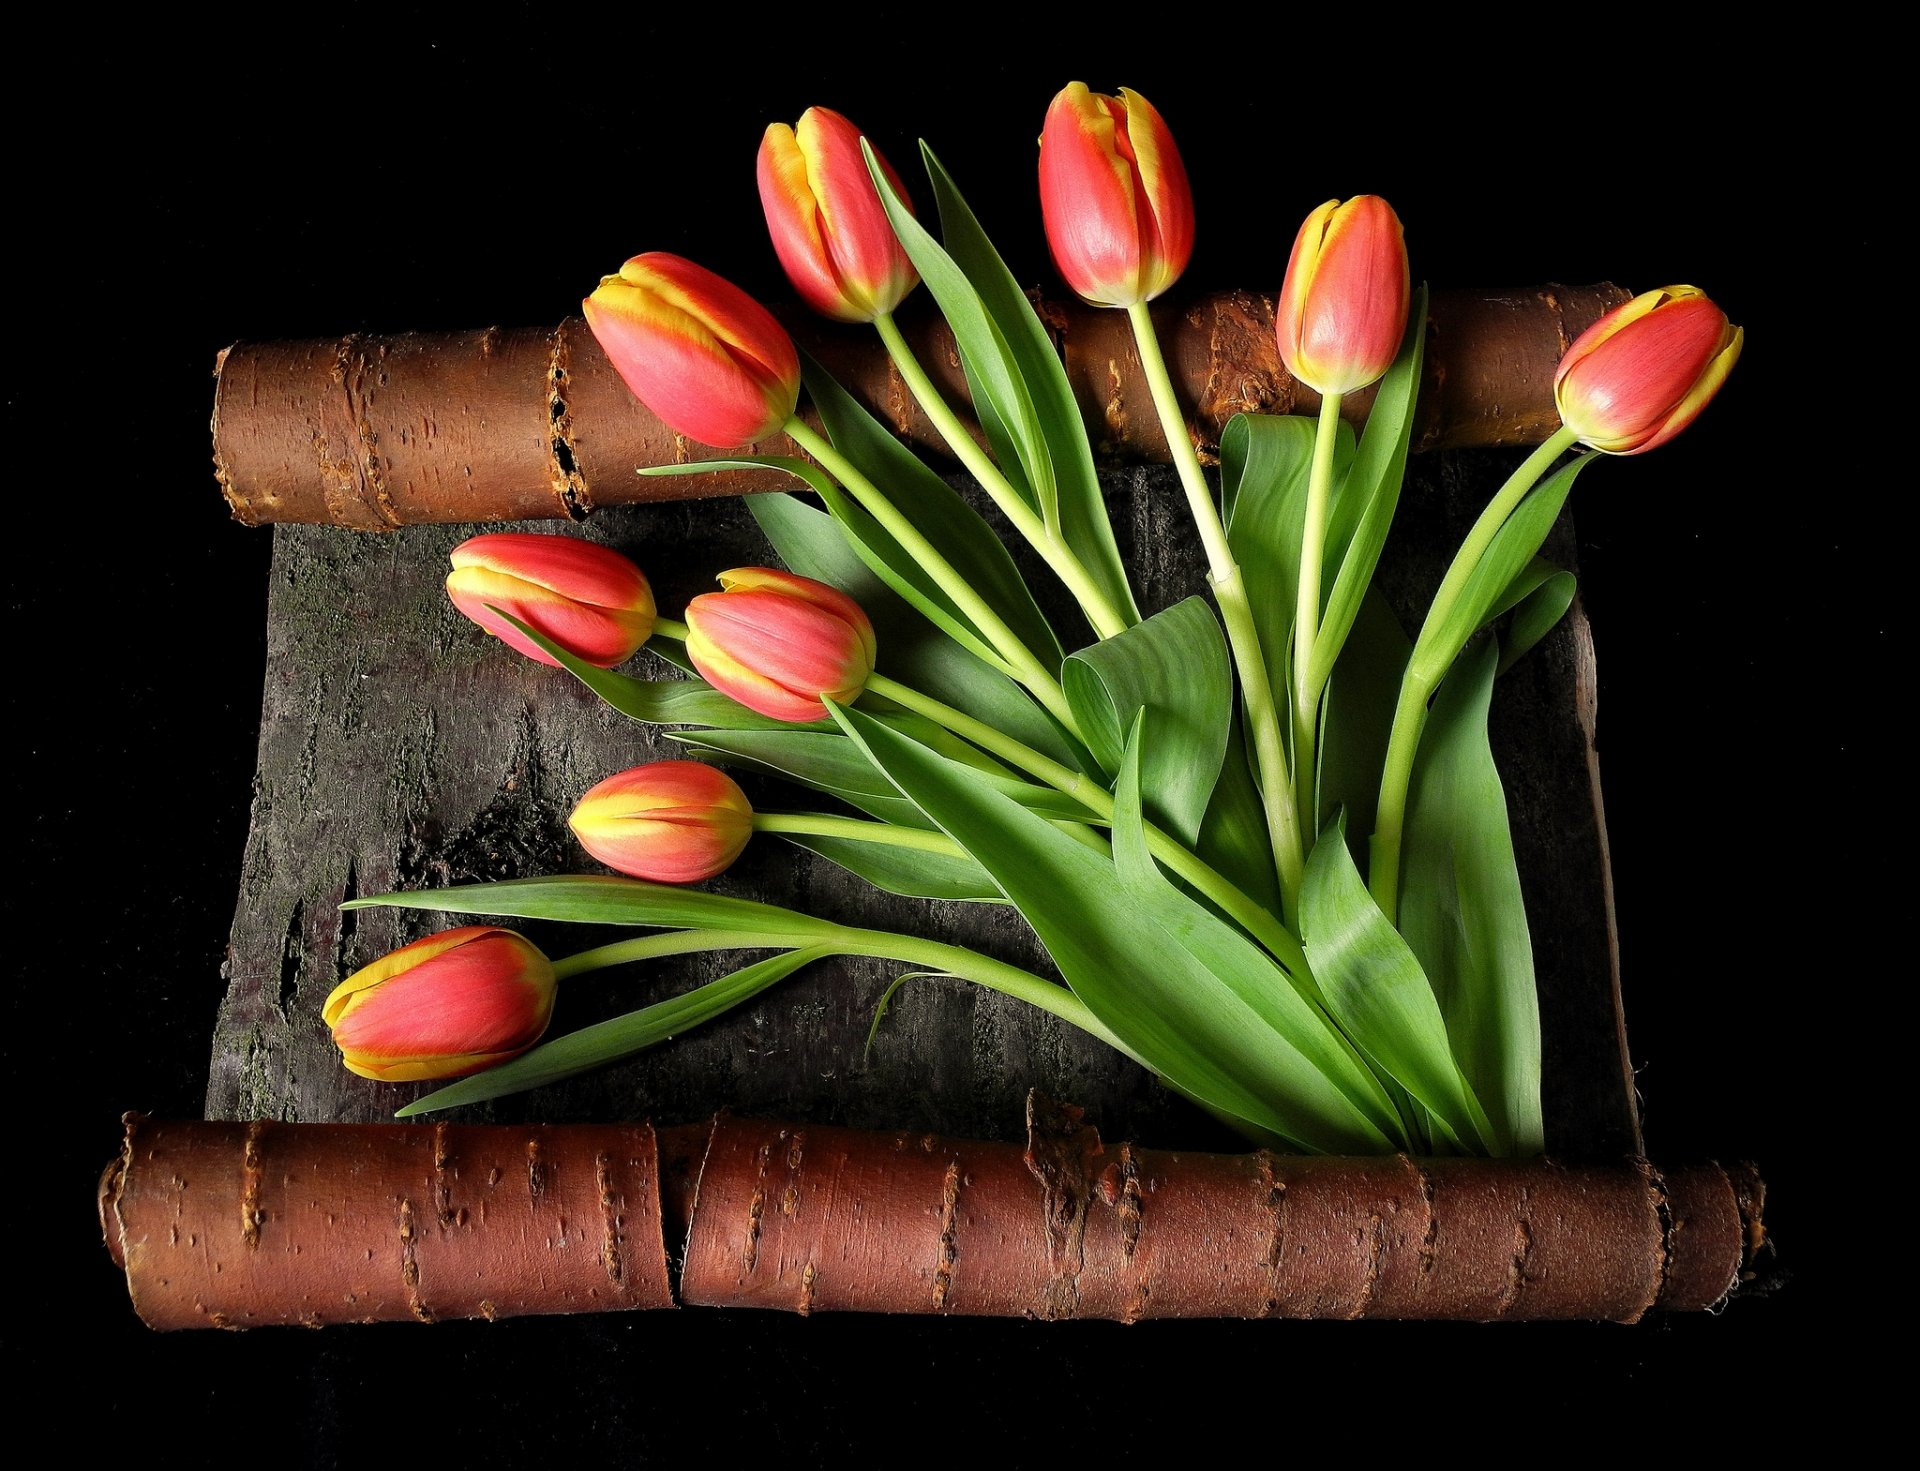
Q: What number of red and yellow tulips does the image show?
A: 9